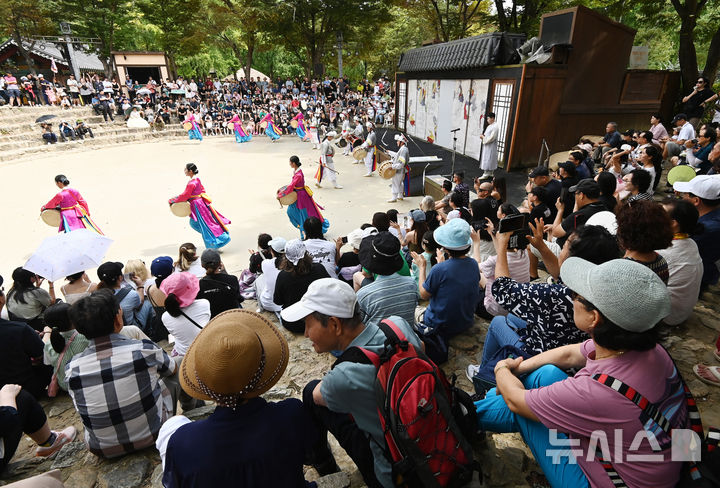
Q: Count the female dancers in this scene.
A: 7